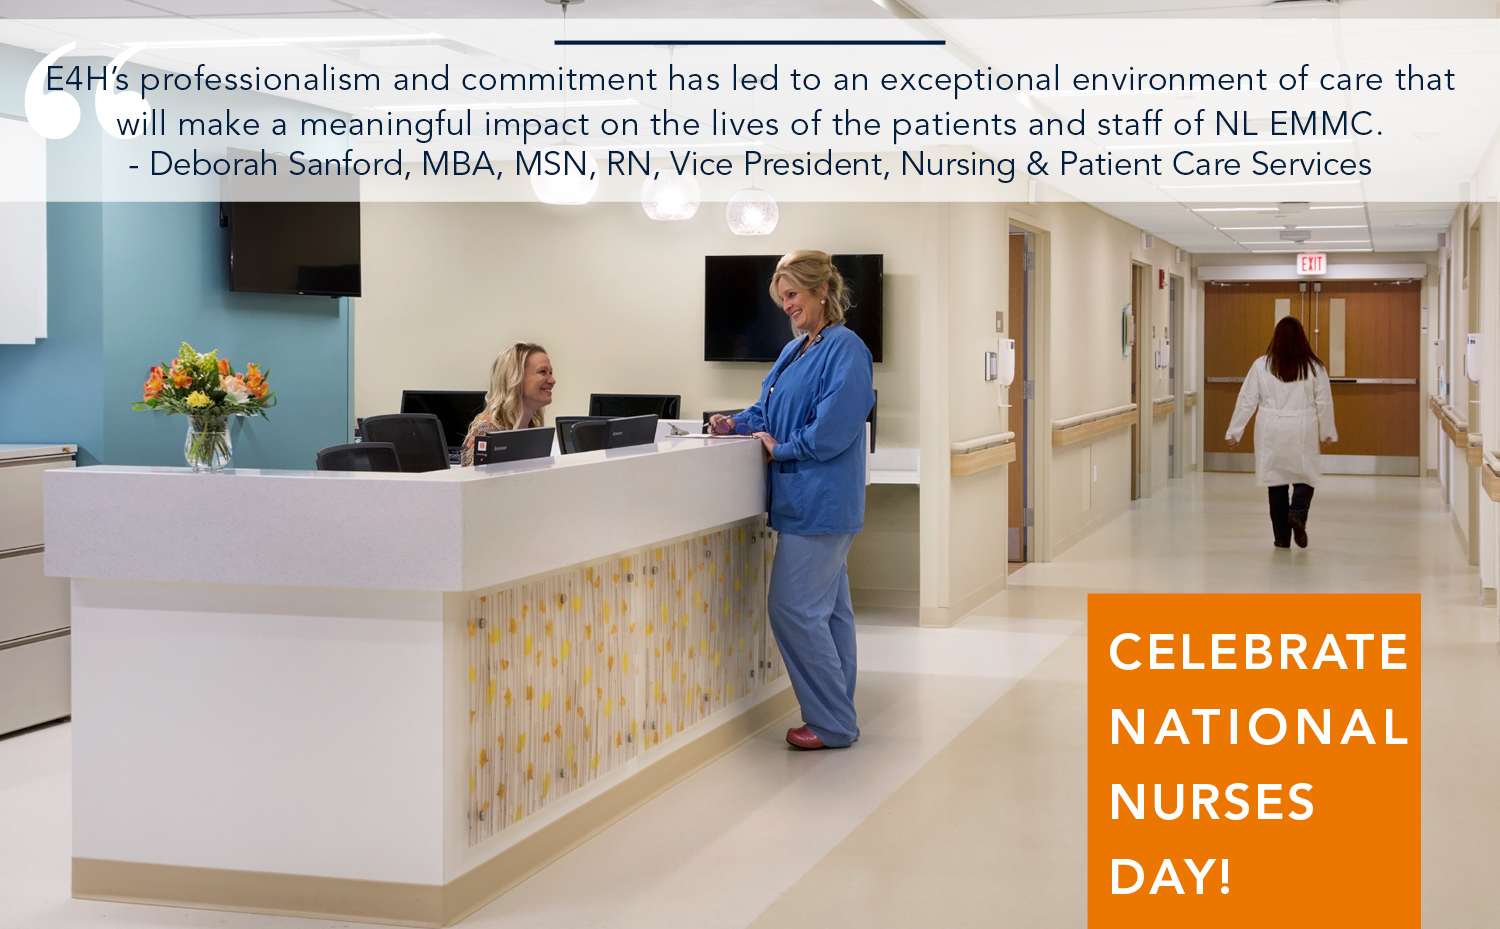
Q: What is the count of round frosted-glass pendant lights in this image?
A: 3